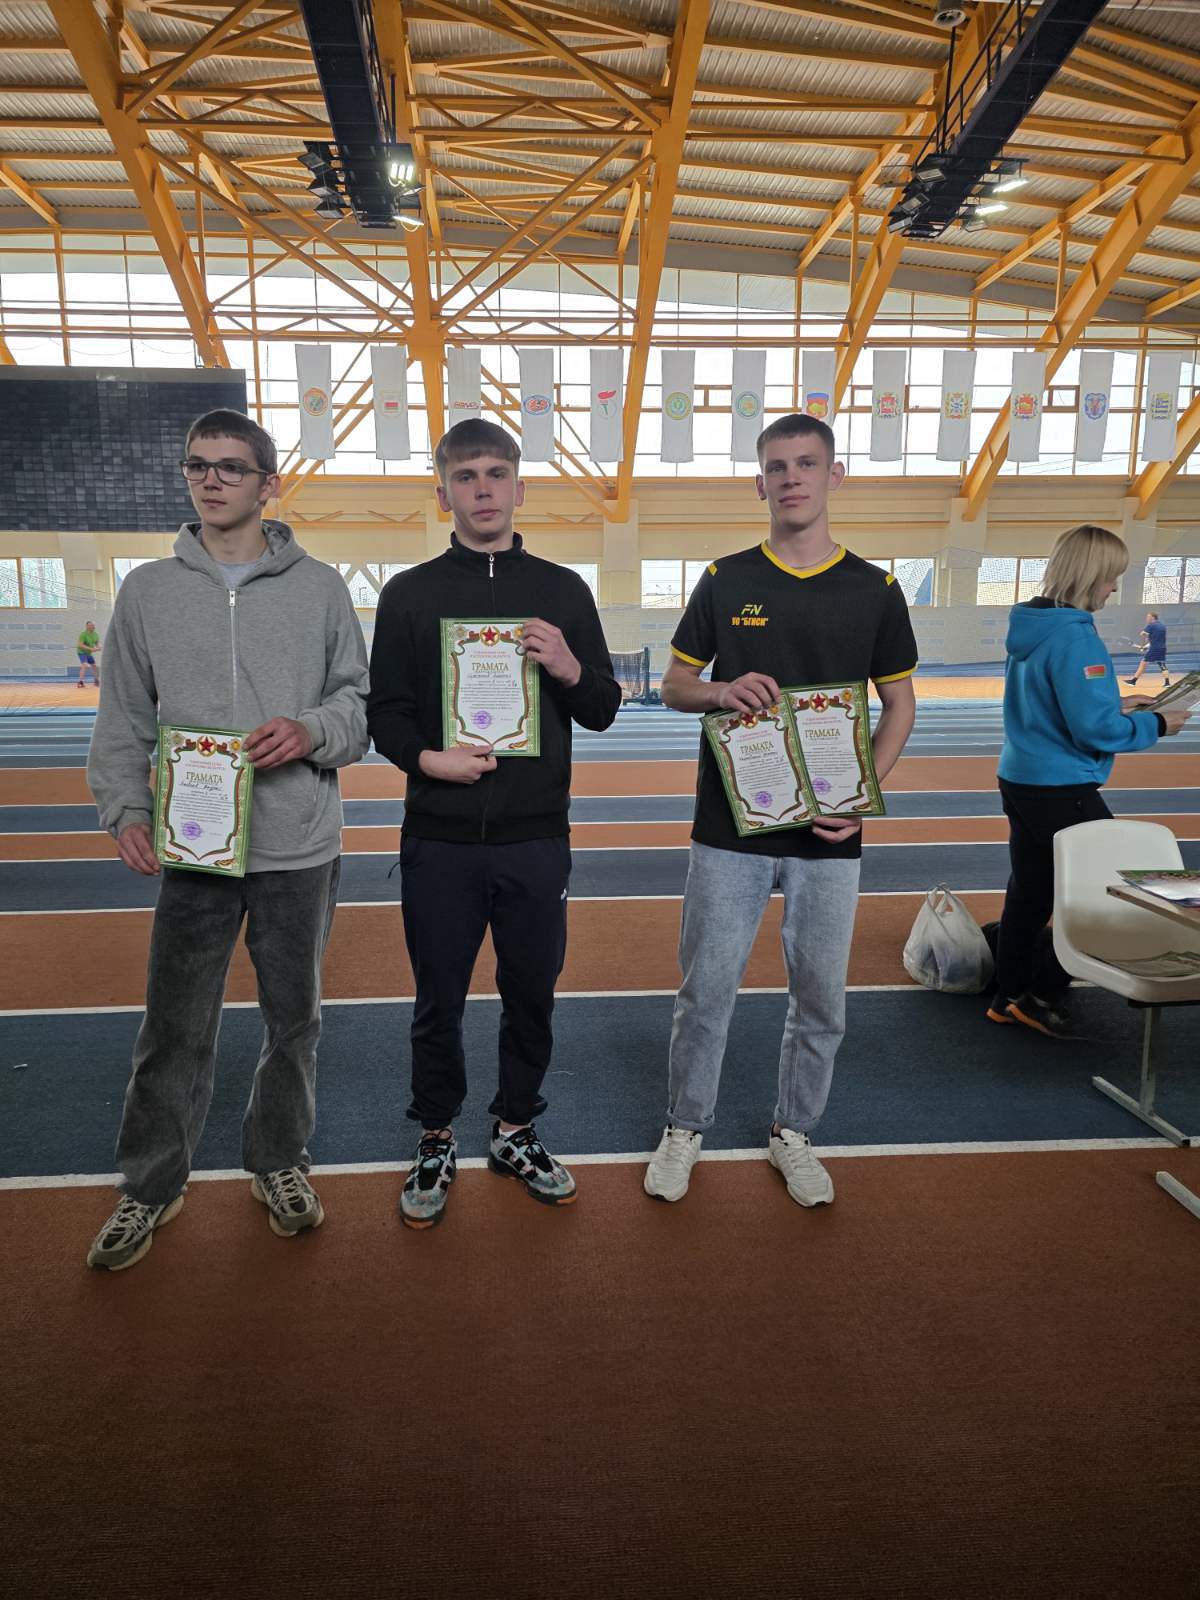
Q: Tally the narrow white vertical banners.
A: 13